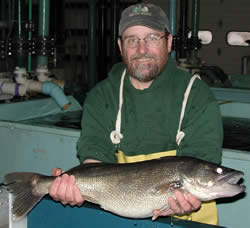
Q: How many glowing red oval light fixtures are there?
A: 0